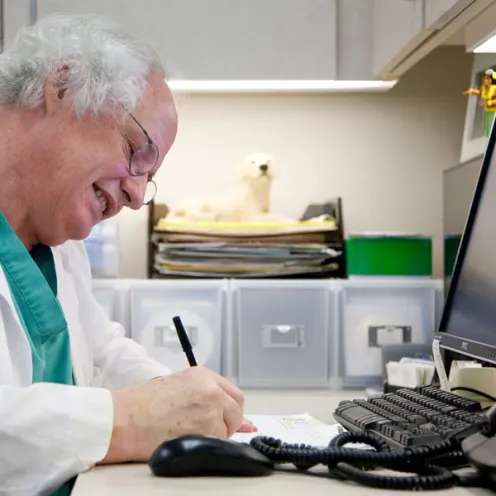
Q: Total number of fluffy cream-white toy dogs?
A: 1